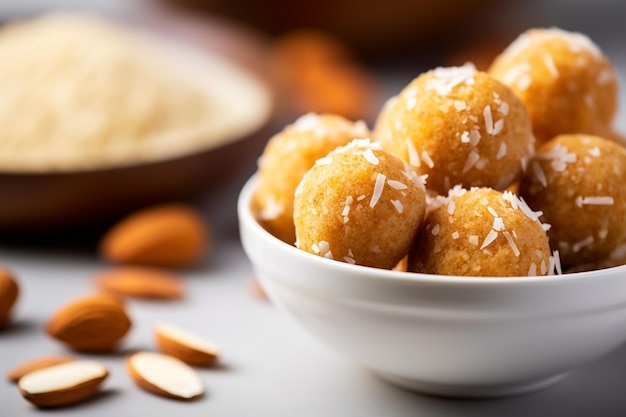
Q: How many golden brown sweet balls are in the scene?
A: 6